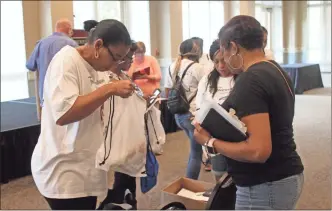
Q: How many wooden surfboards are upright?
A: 0